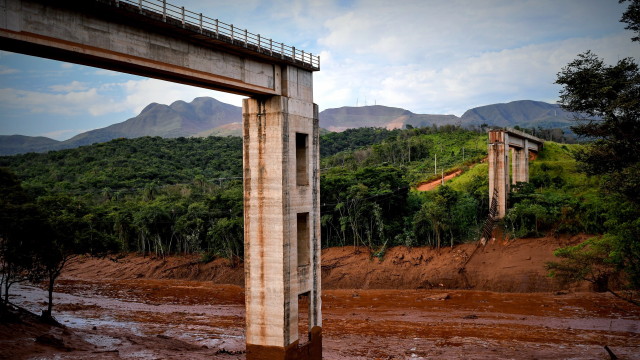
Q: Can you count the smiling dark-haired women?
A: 0